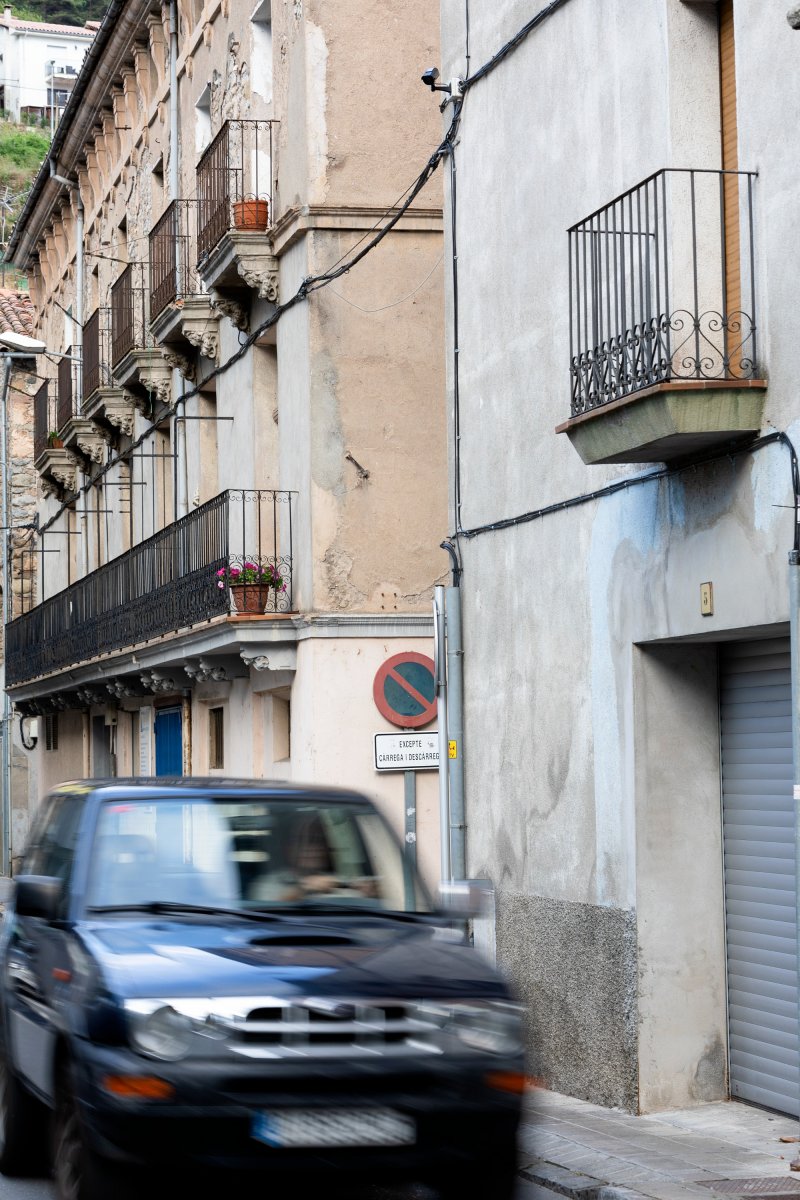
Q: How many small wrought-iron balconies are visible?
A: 7